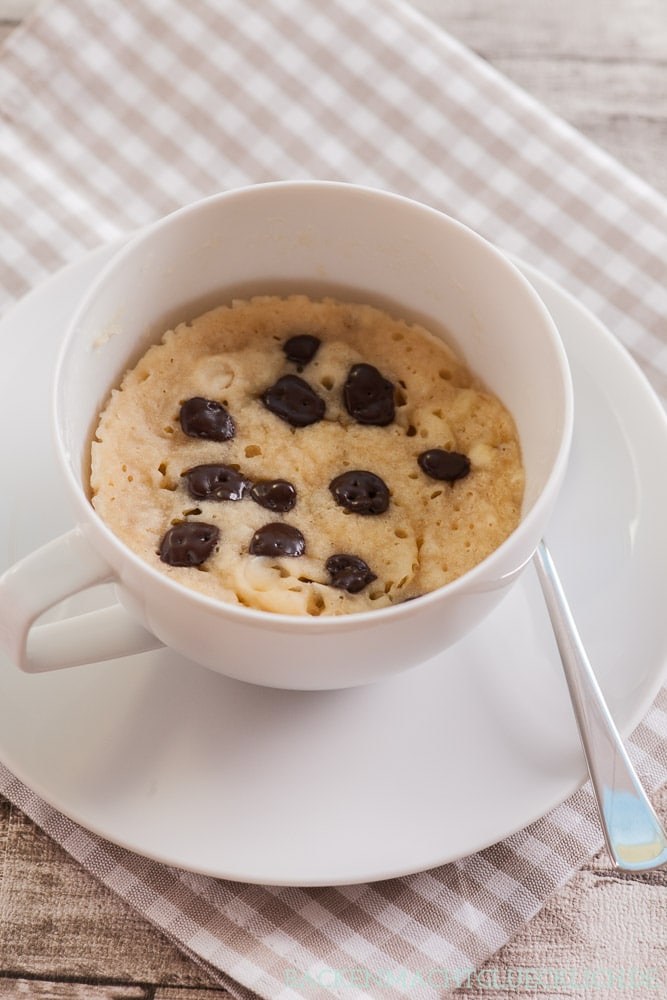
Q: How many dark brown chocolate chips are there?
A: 11